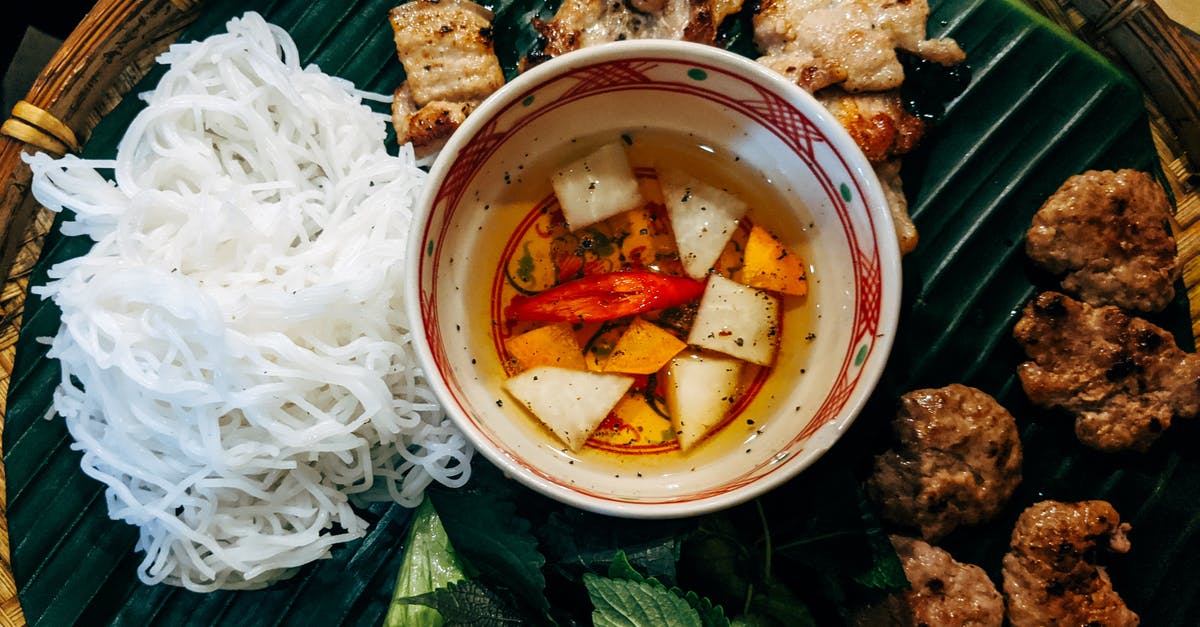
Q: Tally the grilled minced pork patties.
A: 5